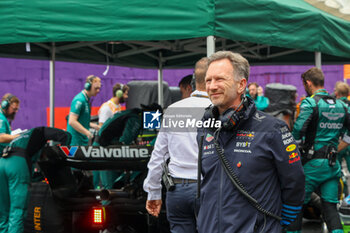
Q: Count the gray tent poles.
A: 4